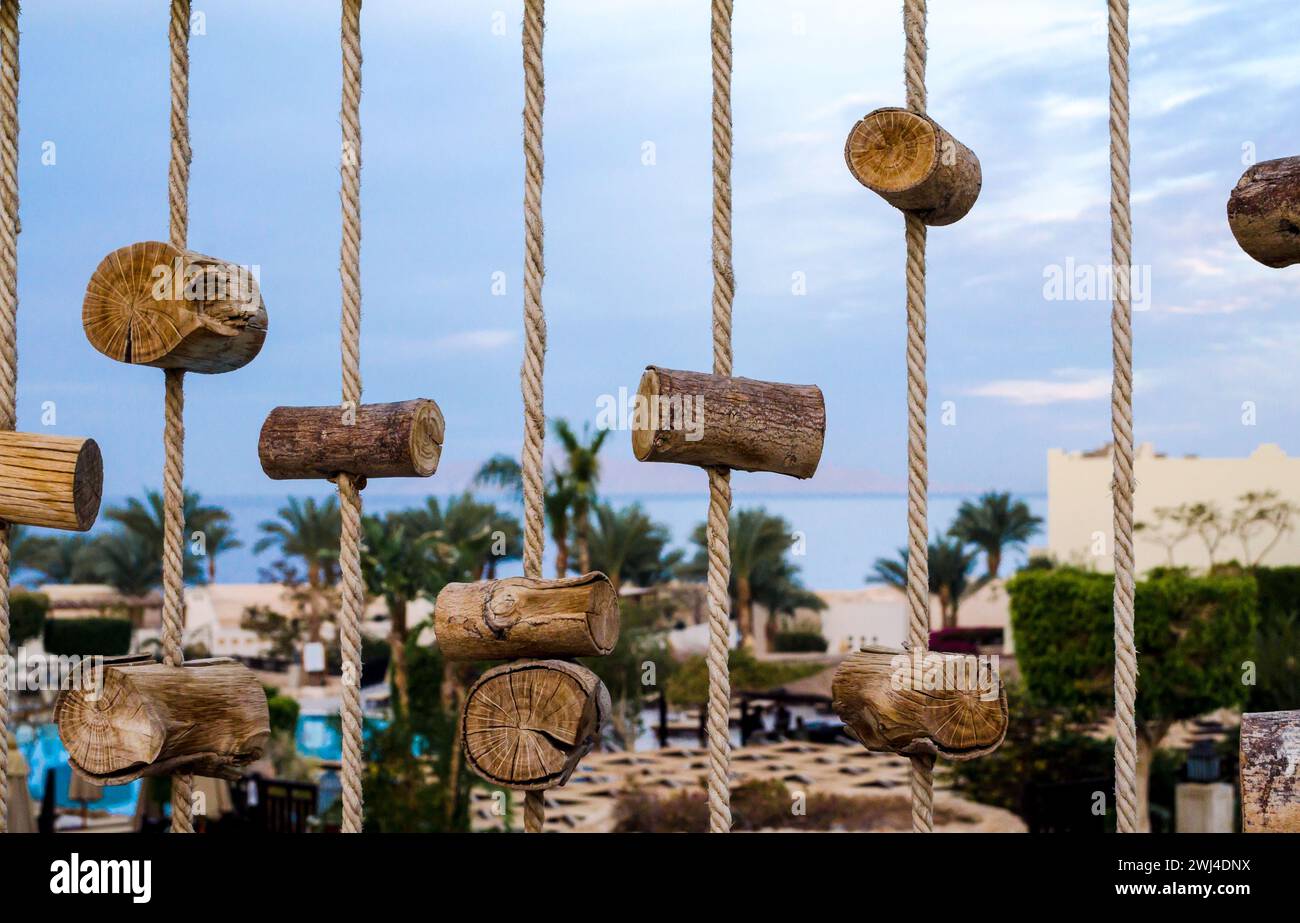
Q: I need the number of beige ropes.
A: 7